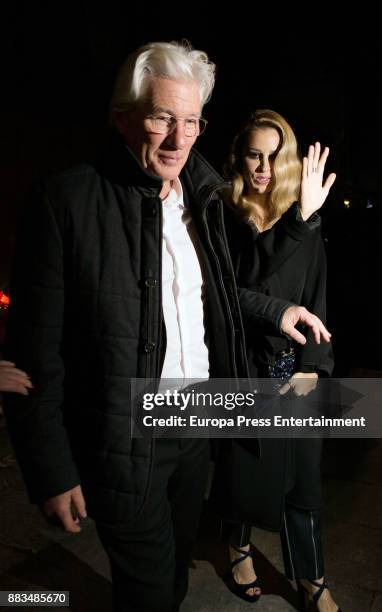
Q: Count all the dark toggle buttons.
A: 2